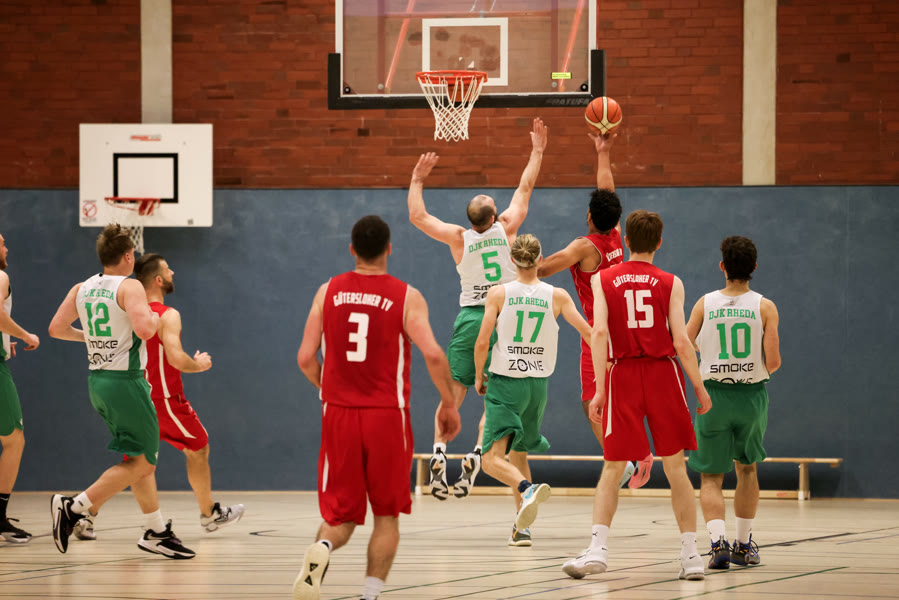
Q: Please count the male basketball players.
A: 9